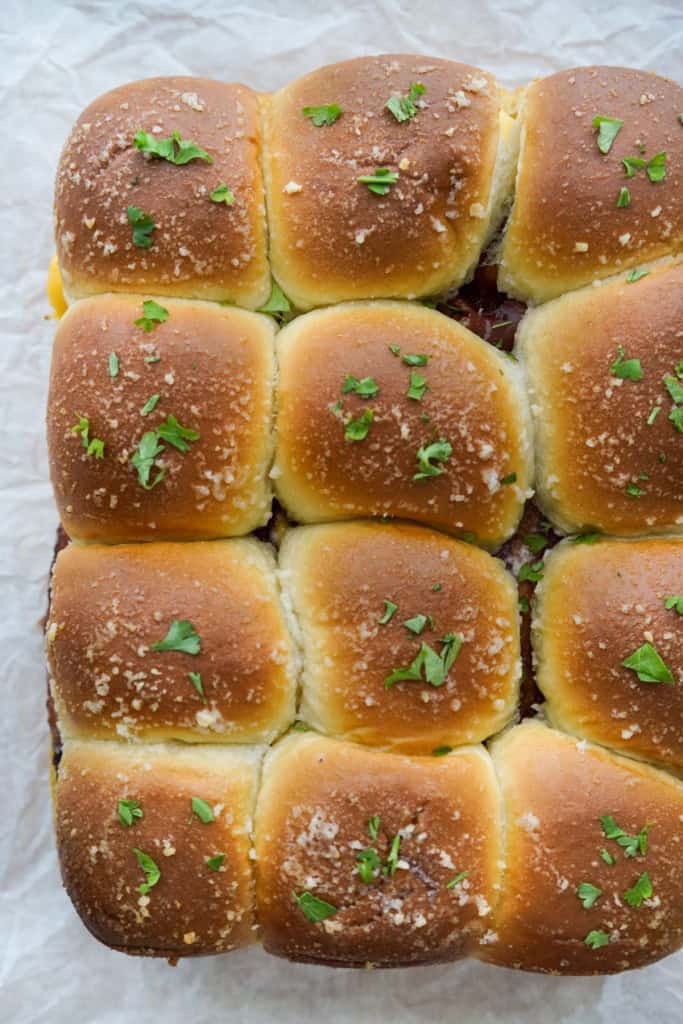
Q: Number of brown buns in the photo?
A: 12